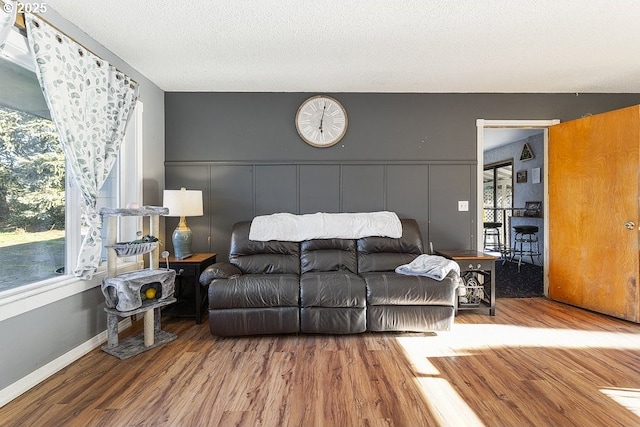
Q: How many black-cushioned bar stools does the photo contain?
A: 2